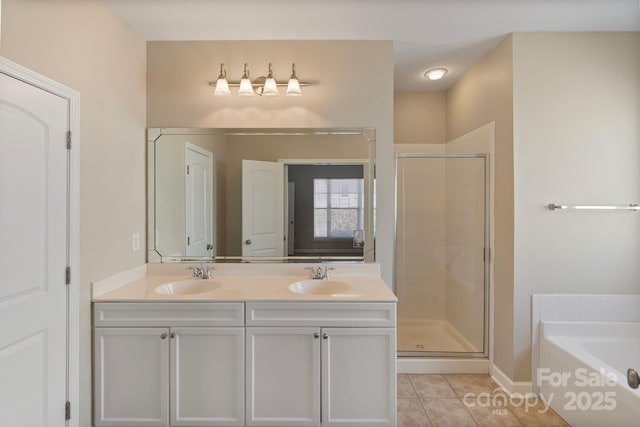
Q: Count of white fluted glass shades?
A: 4